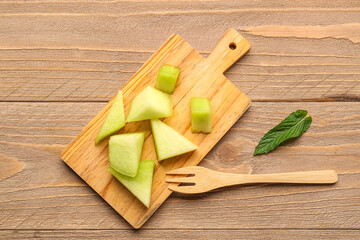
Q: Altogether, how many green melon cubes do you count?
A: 2